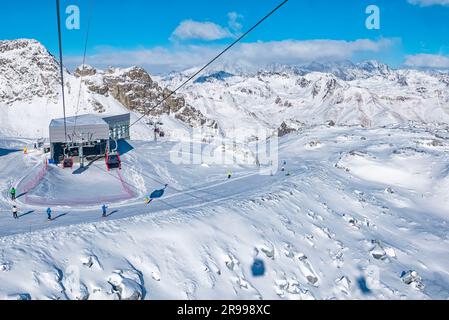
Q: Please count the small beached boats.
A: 0